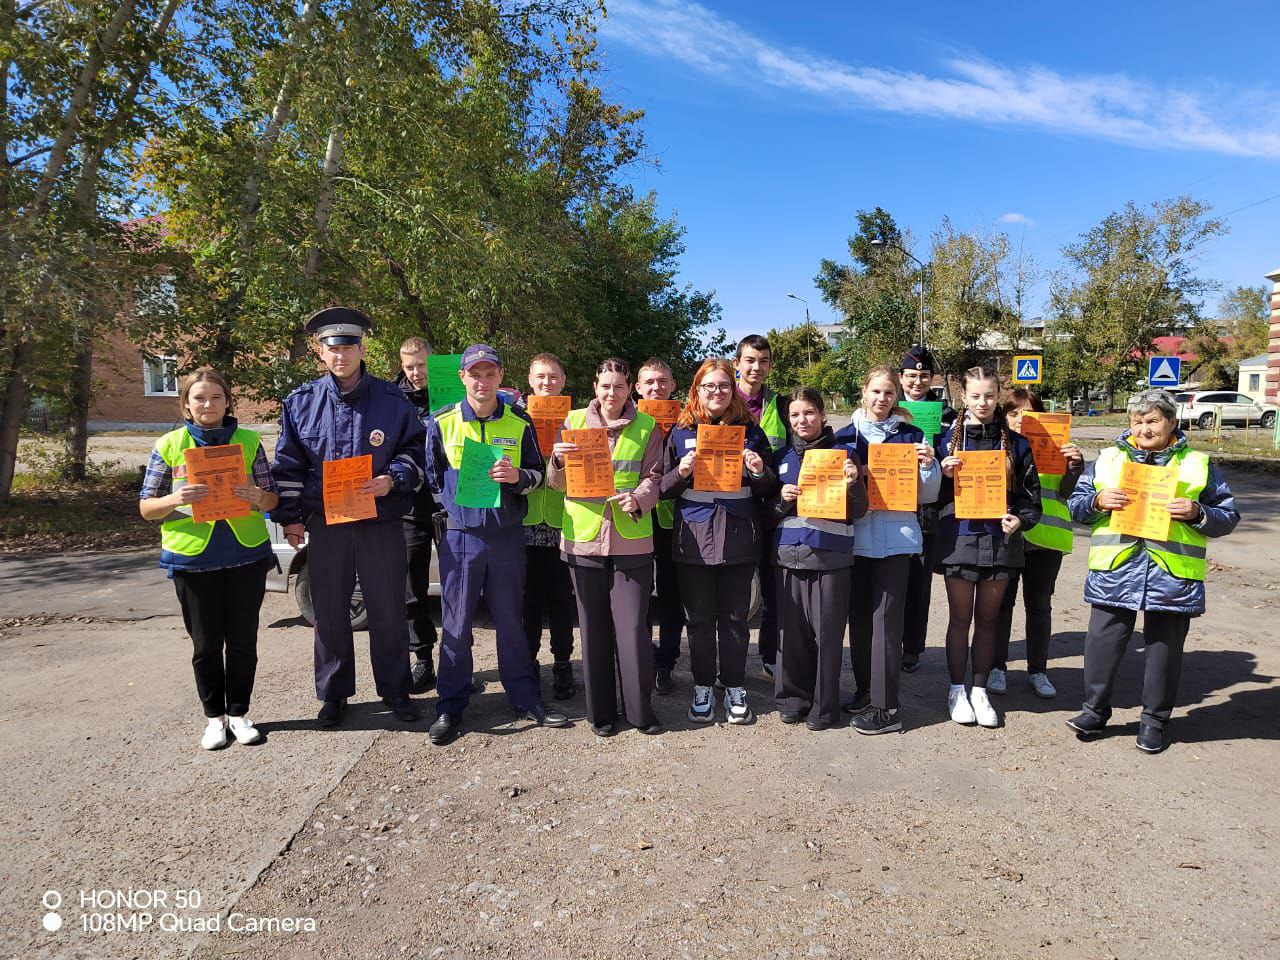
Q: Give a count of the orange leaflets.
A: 11